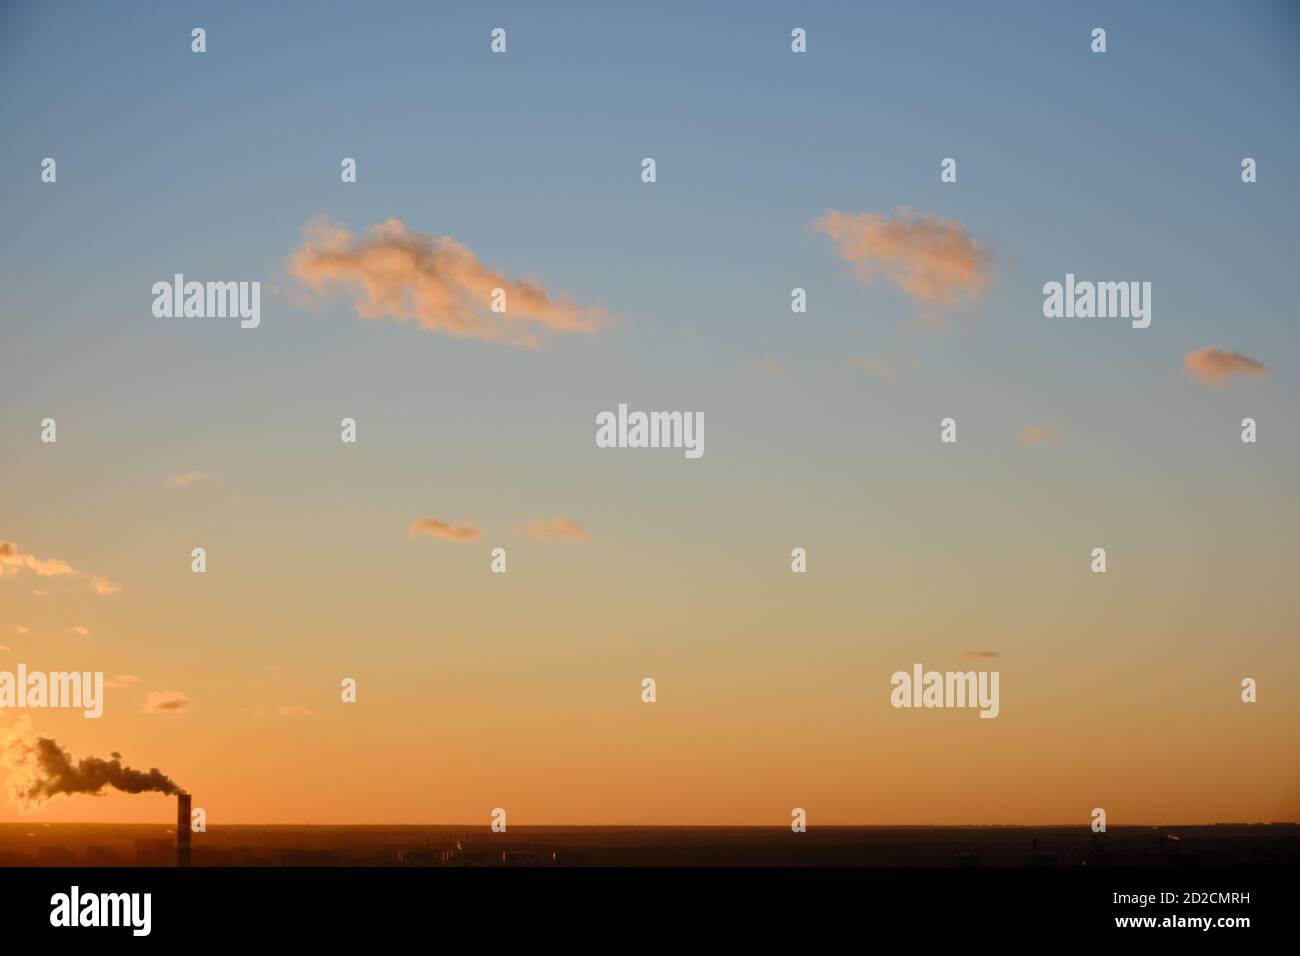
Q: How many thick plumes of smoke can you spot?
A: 1